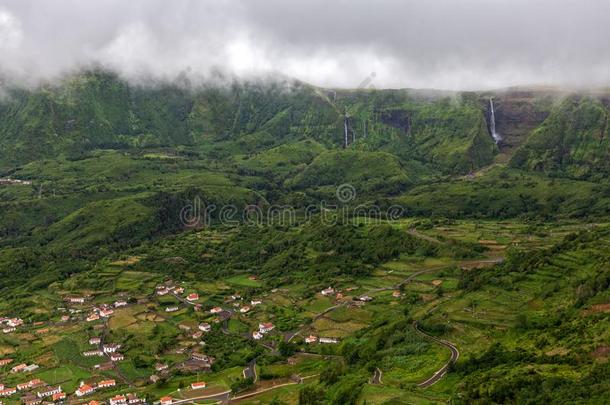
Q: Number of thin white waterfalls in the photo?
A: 2